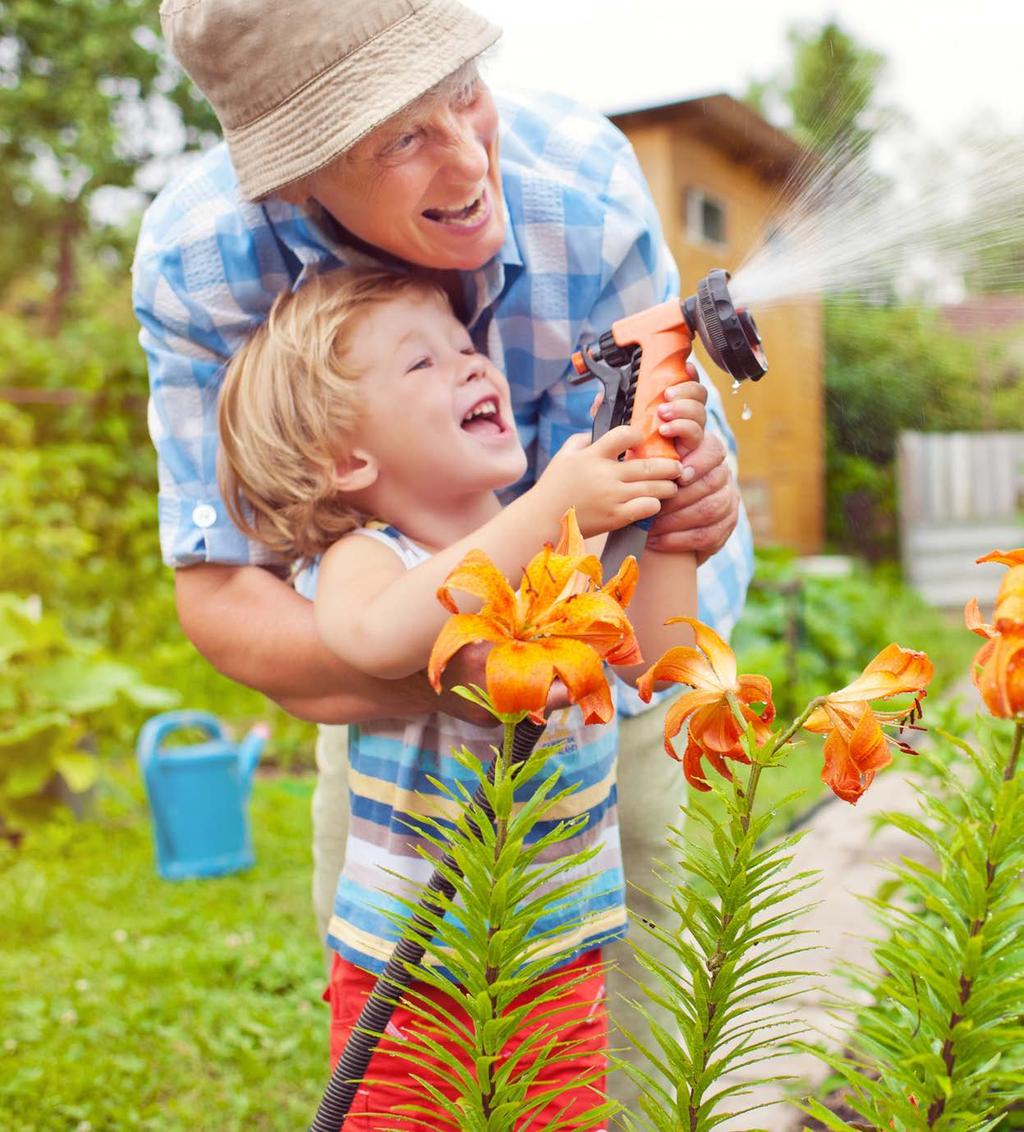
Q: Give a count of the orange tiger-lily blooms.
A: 4